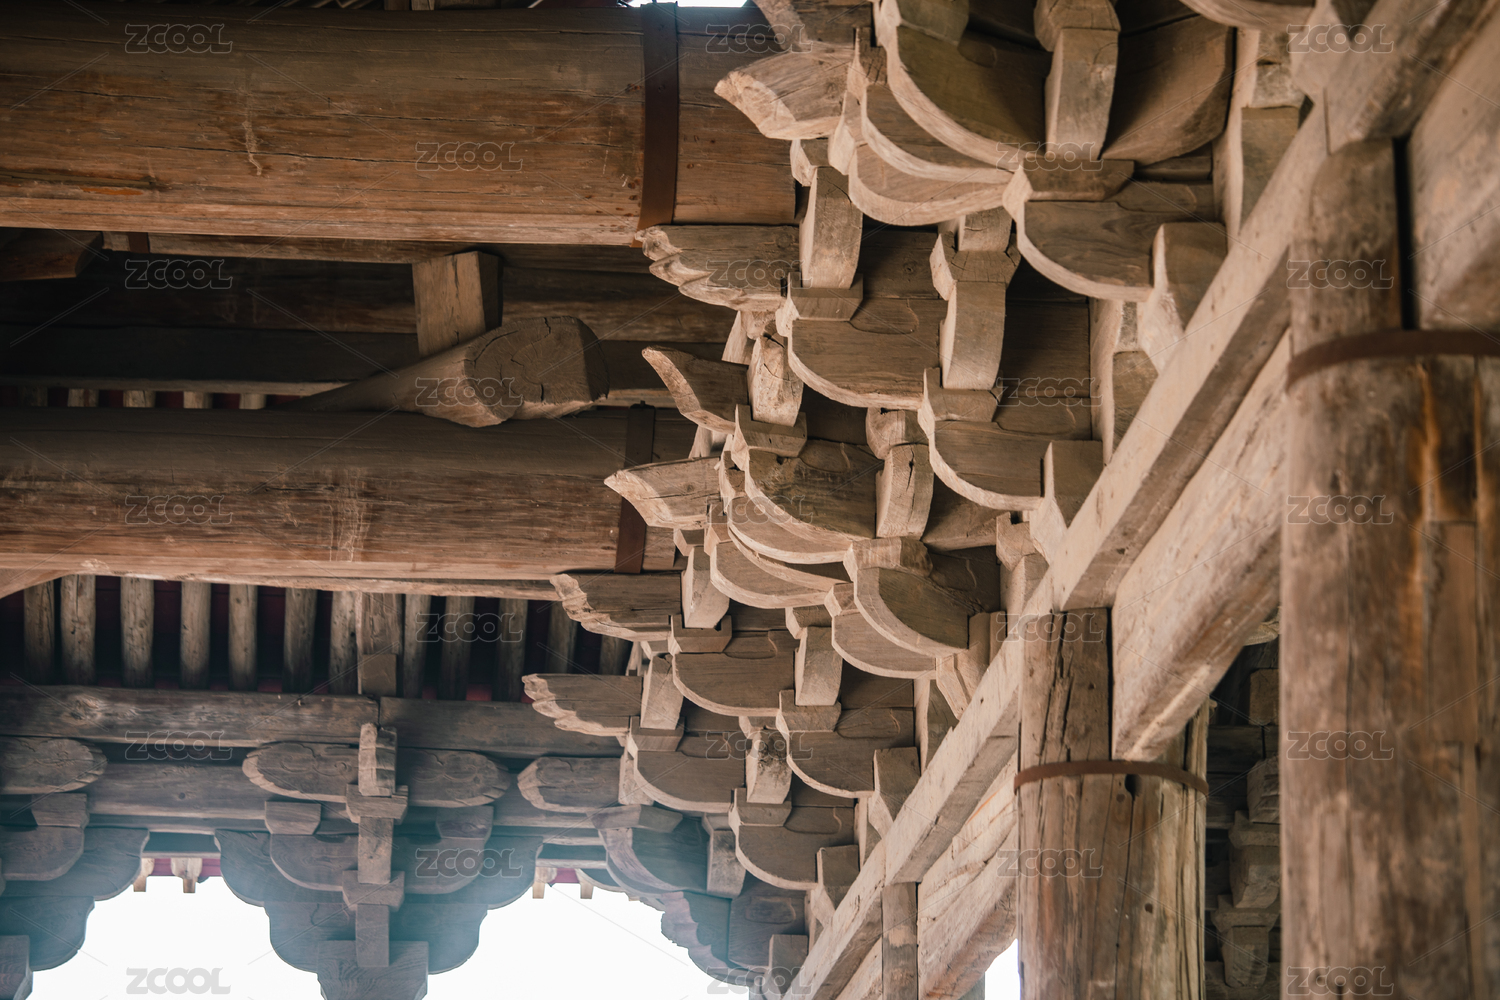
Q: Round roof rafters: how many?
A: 12